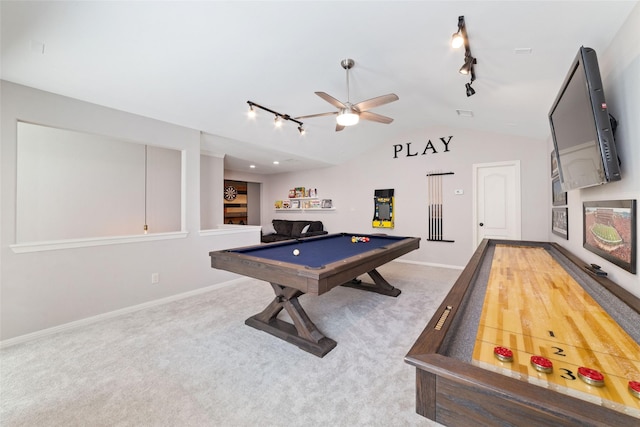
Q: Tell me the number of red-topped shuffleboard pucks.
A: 4